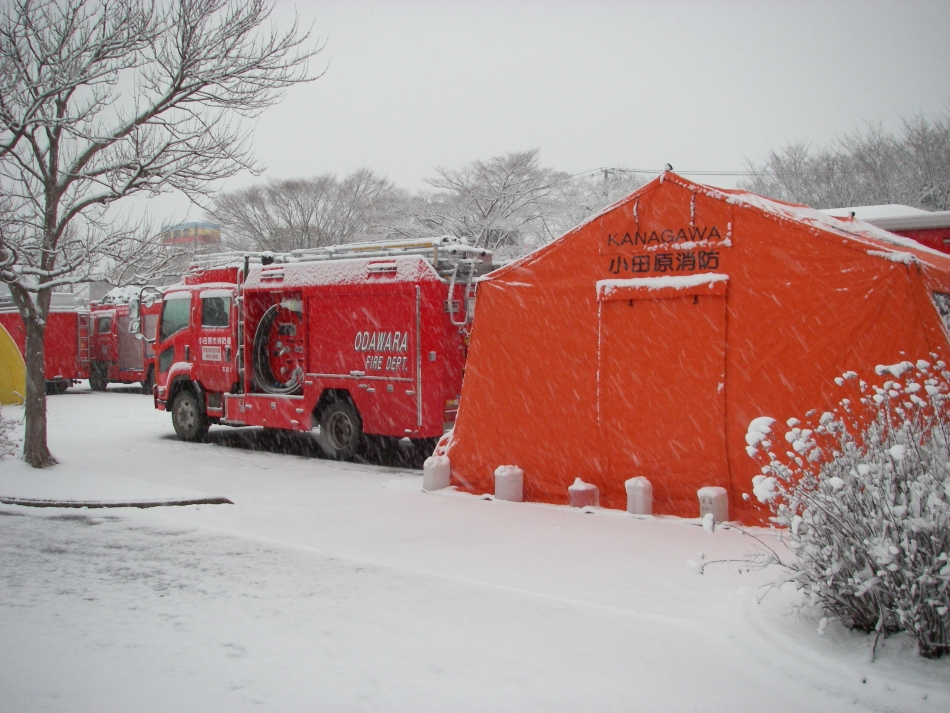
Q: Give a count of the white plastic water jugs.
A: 5